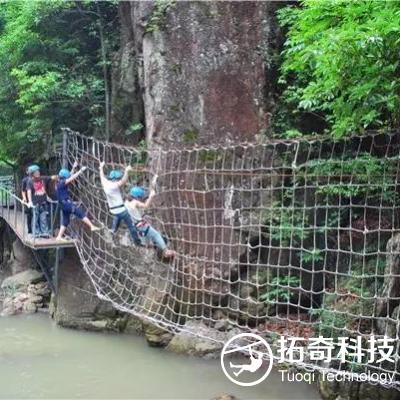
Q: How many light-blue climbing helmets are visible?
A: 4